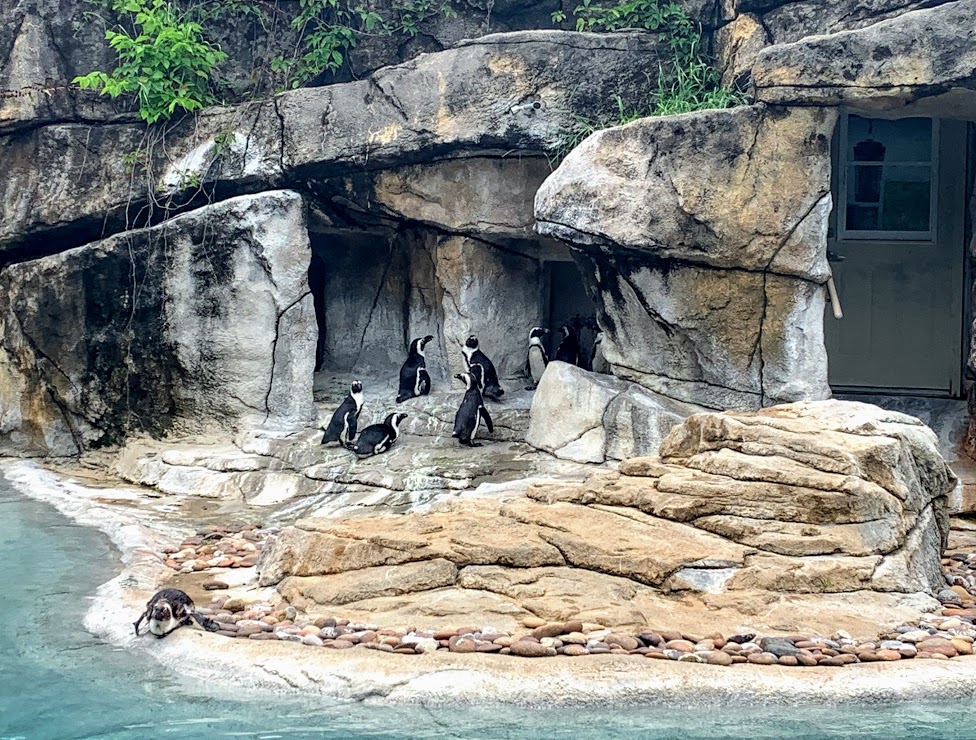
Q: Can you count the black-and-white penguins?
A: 9